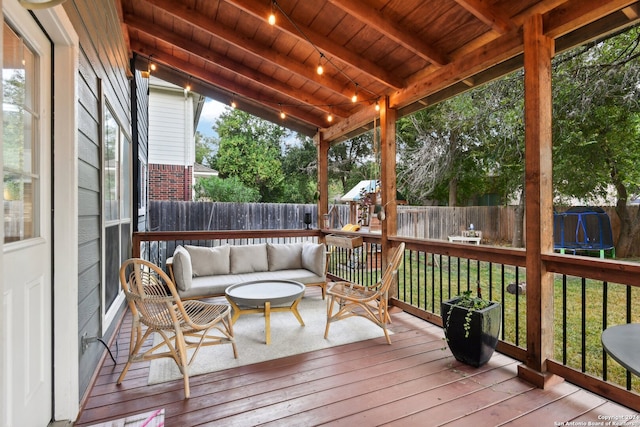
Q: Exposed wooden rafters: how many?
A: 6